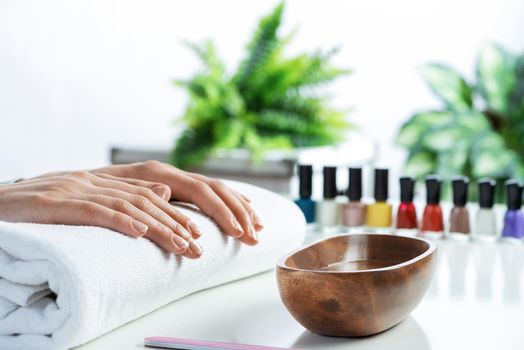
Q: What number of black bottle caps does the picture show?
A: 9